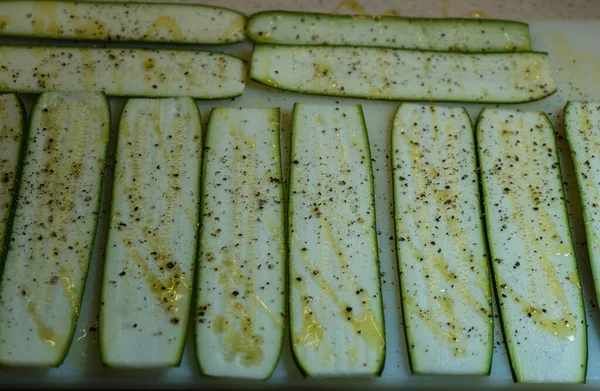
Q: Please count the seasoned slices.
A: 12